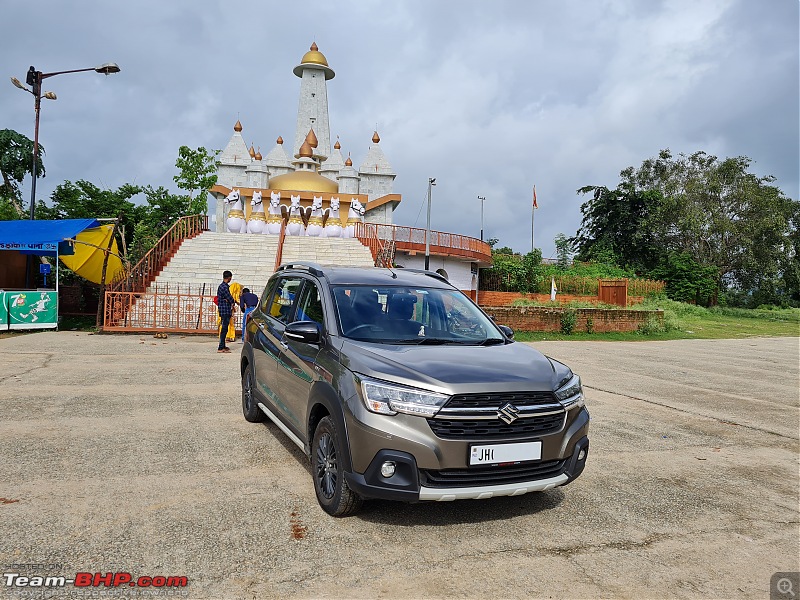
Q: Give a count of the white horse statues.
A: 7